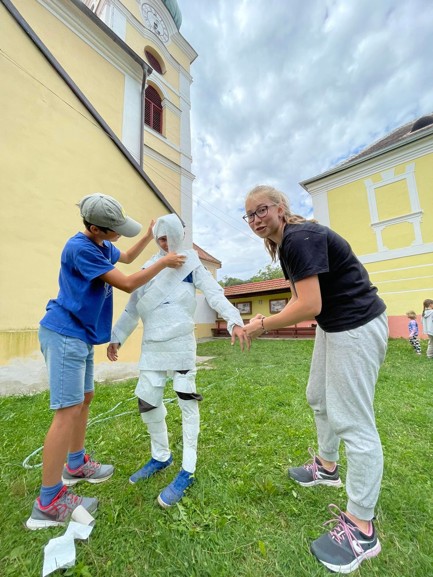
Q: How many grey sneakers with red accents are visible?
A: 2